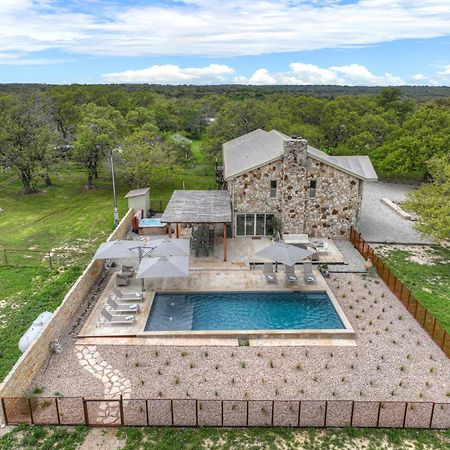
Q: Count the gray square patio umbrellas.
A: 4